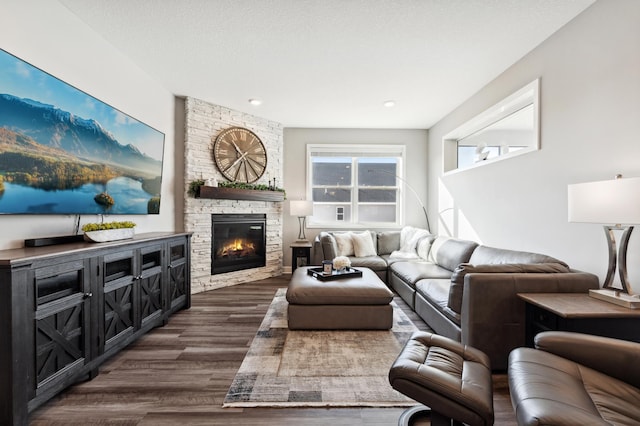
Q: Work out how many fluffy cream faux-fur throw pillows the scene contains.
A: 2